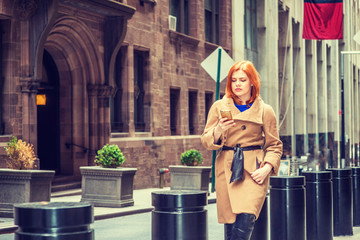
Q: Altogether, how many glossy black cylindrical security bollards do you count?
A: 7